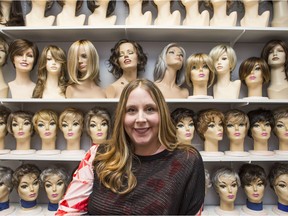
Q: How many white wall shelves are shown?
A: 4